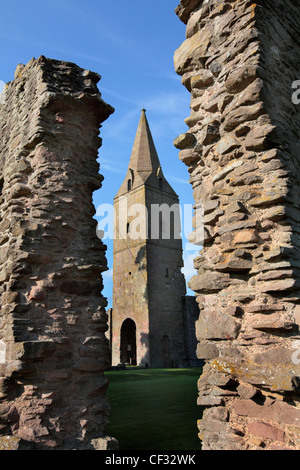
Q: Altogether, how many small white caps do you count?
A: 4